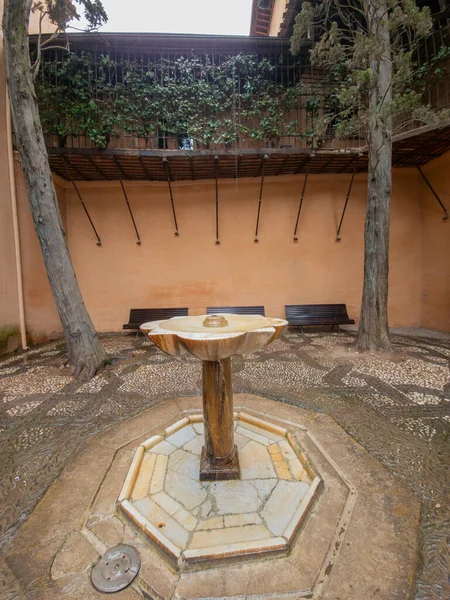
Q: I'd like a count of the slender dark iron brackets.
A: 8